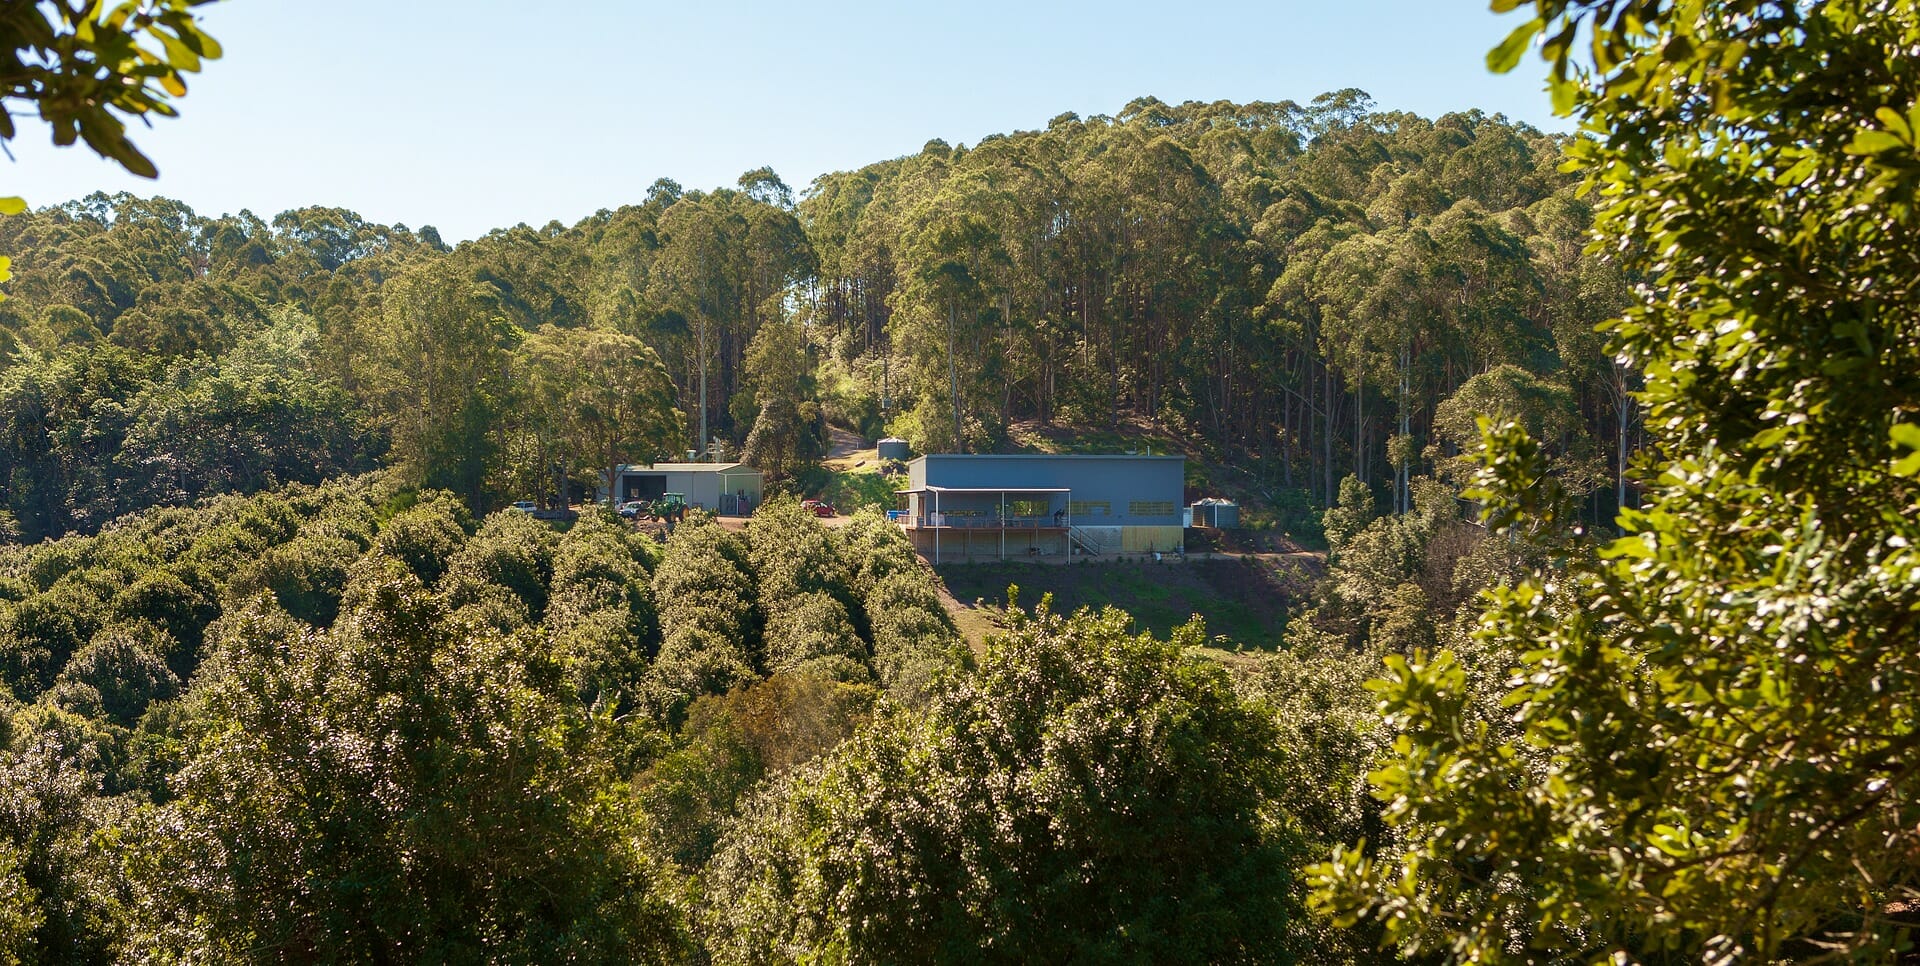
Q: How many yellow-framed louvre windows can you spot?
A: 2